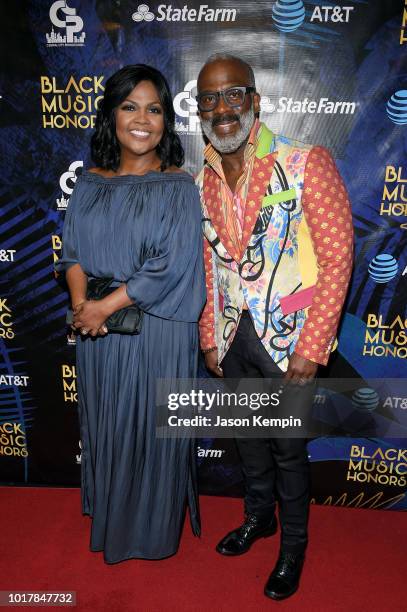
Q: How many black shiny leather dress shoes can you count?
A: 2